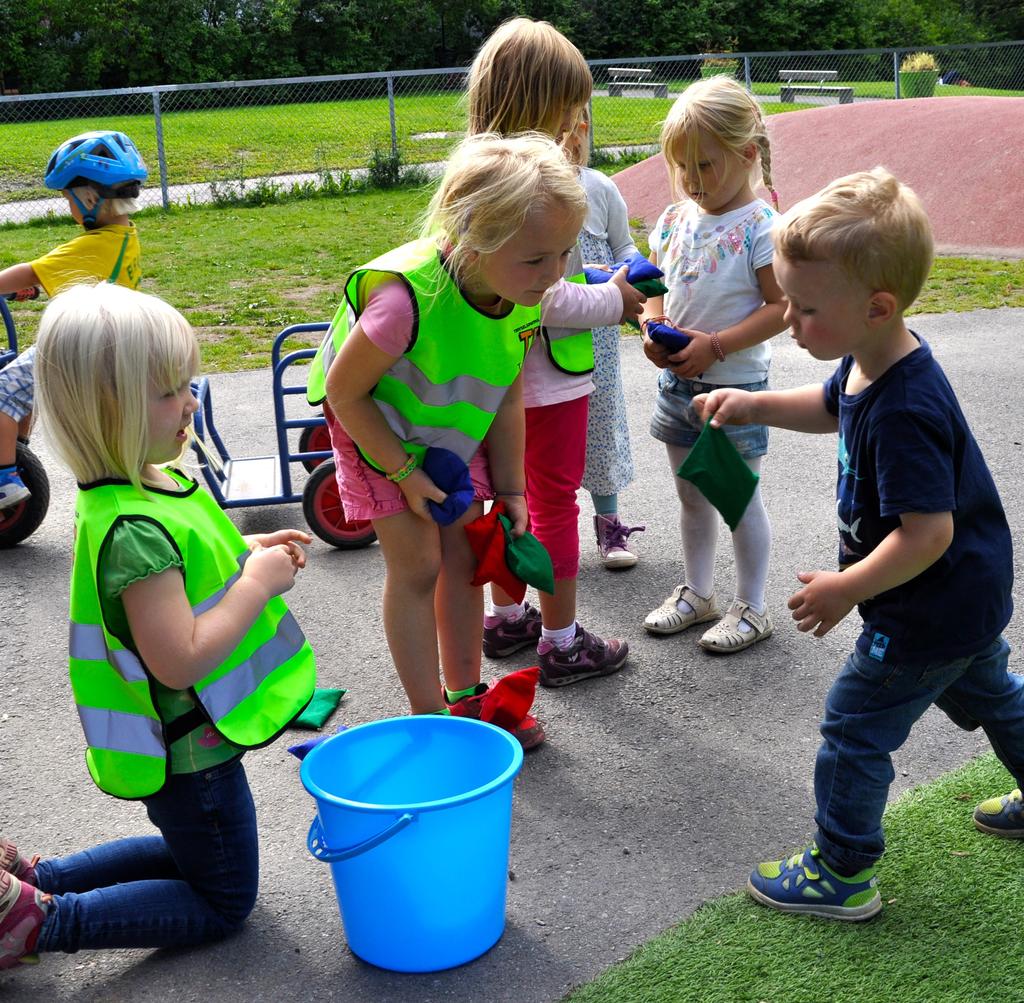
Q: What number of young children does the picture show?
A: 7